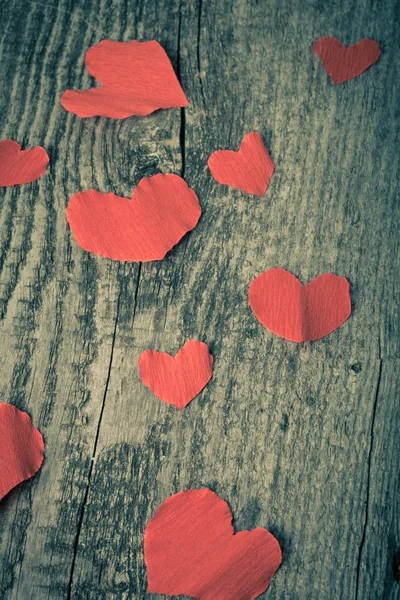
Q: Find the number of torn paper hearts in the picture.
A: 9